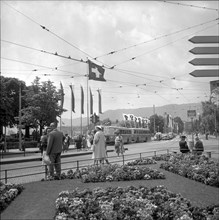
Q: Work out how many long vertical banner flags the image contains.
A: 5